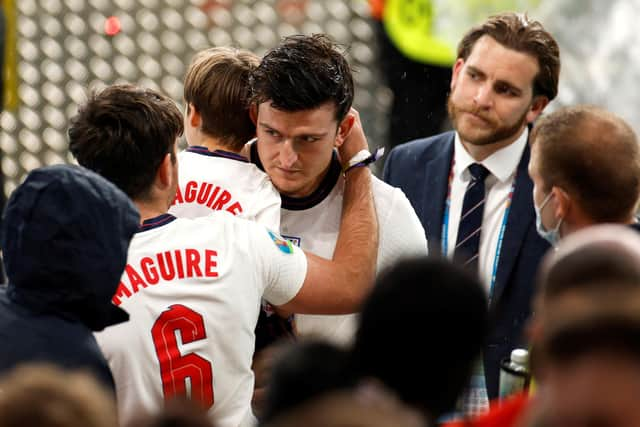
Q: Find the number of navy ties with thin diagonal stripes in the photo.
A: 1